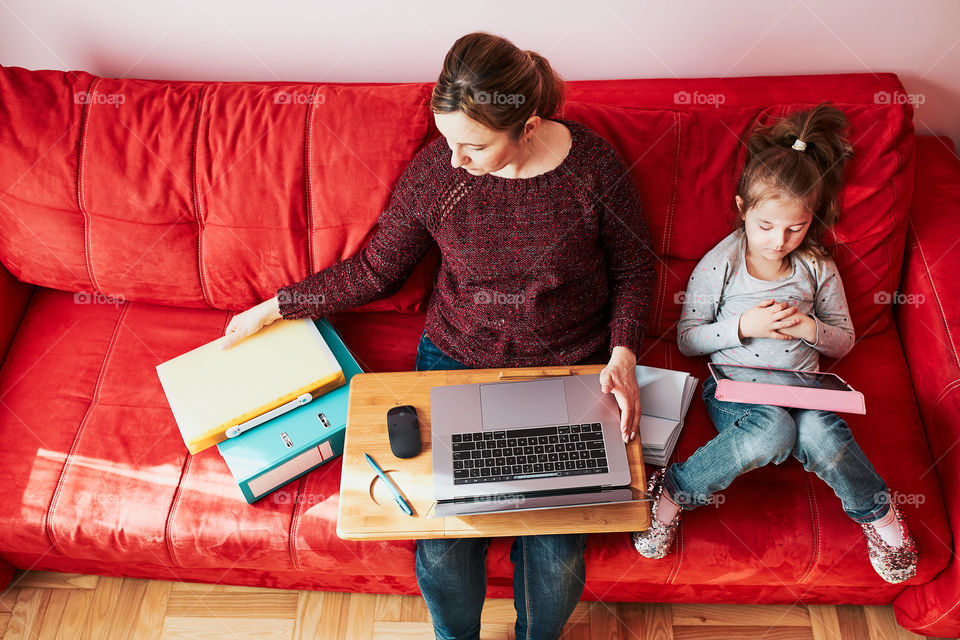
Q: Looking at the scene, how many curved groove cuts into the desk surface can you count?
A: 1